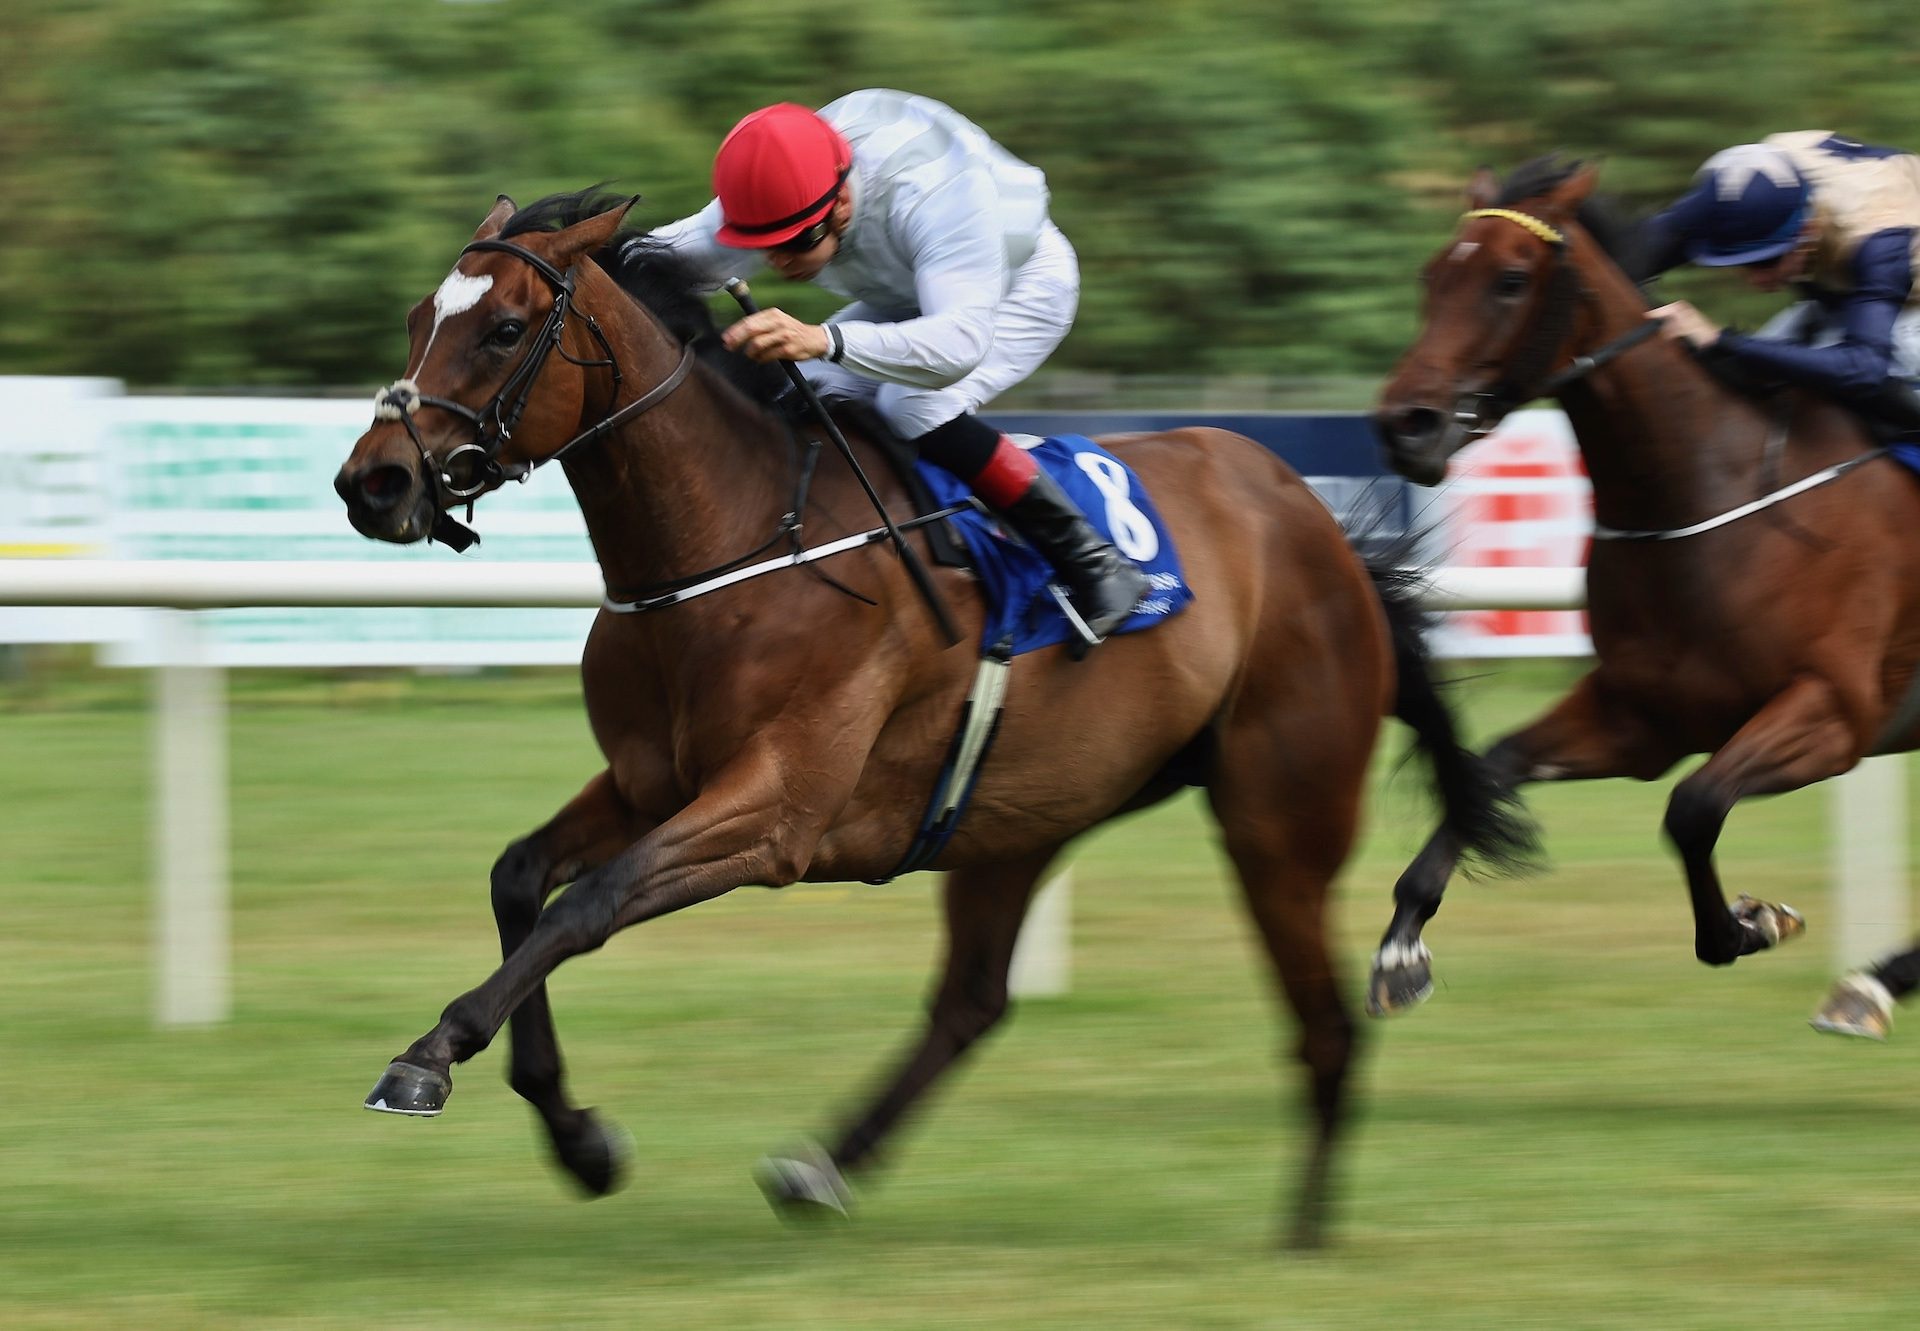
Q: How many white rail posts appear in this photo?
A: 3